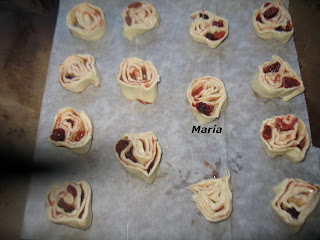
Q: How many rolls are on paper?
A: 14